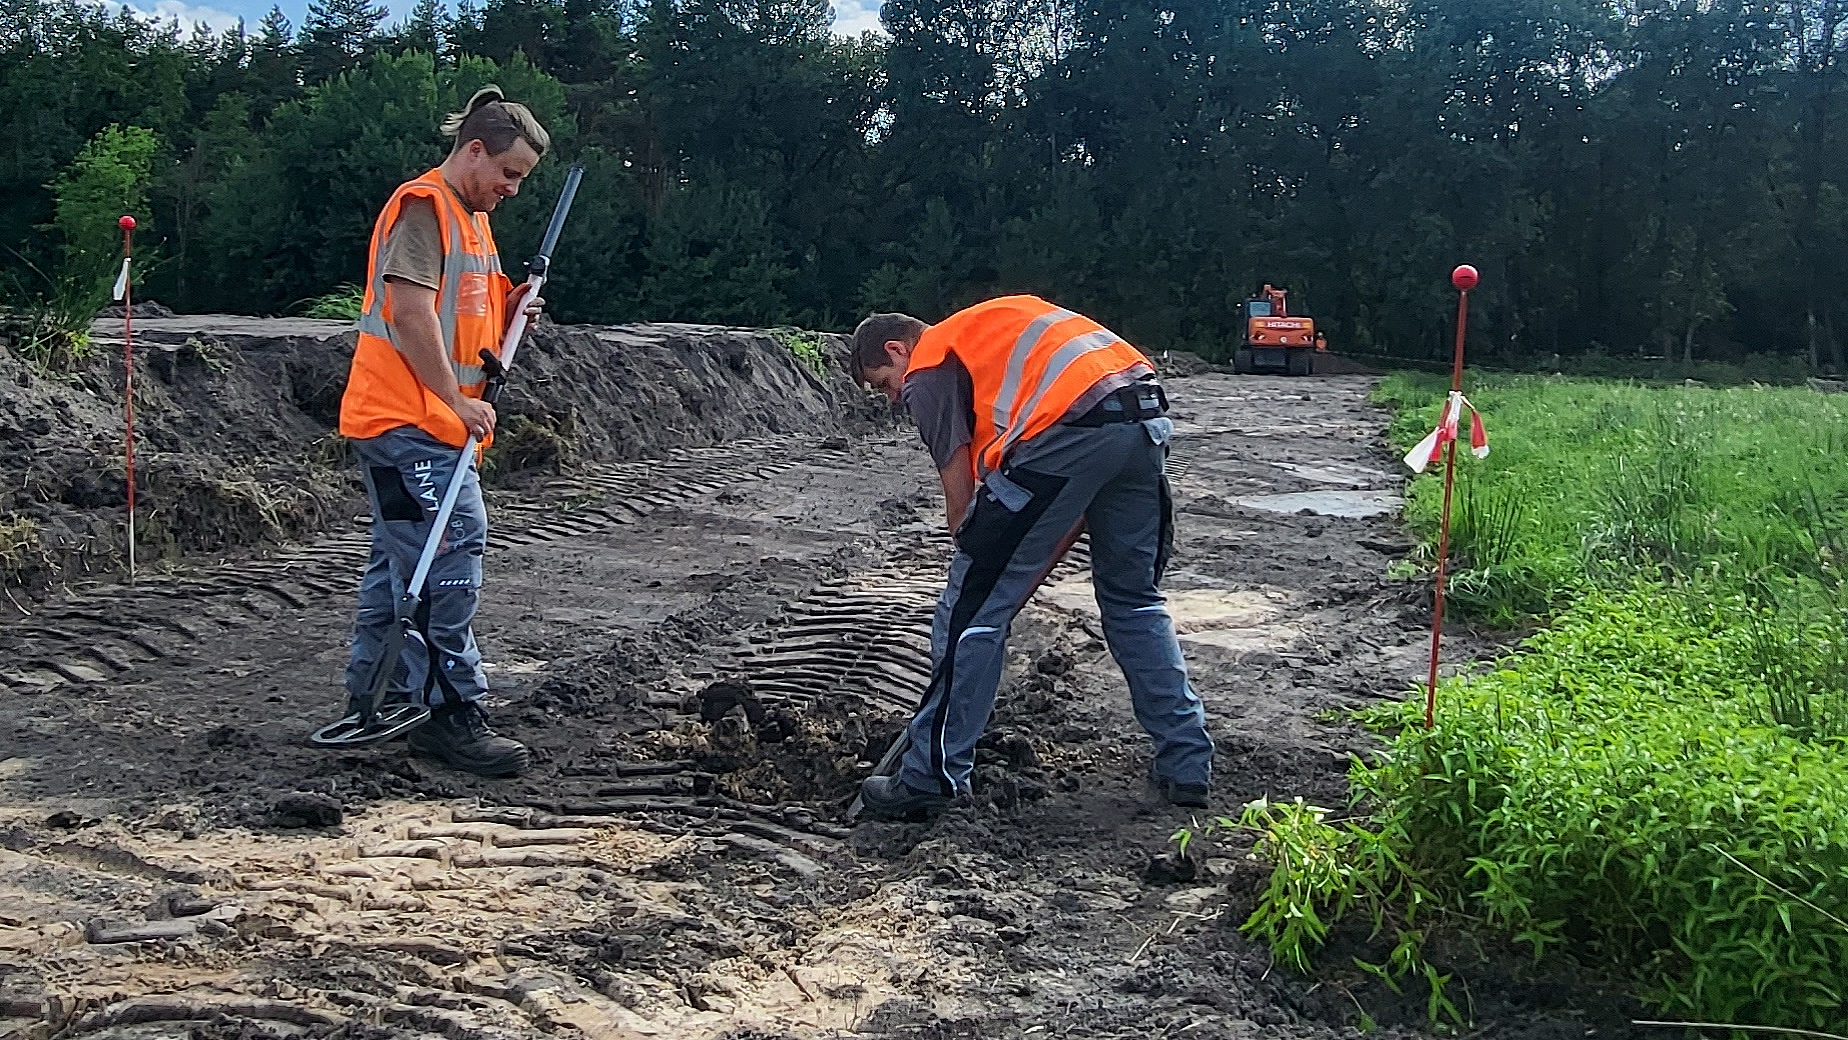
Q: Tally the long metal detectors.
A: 1